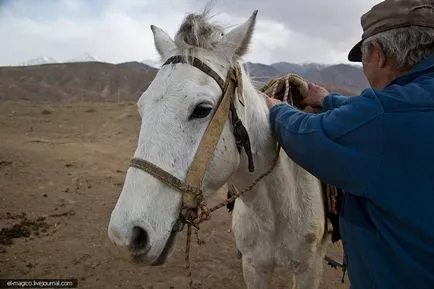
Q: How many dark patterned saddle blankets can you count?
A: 1